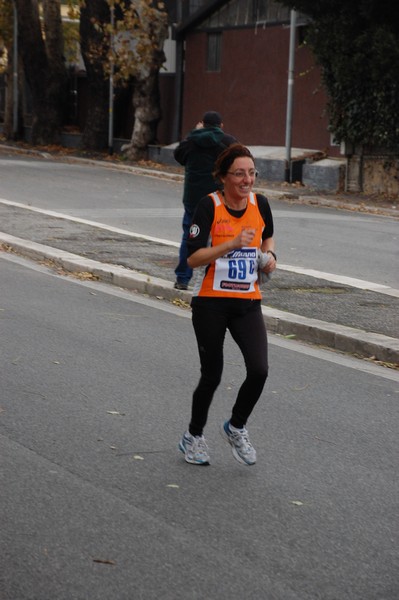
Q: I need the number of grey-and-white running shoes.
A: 2